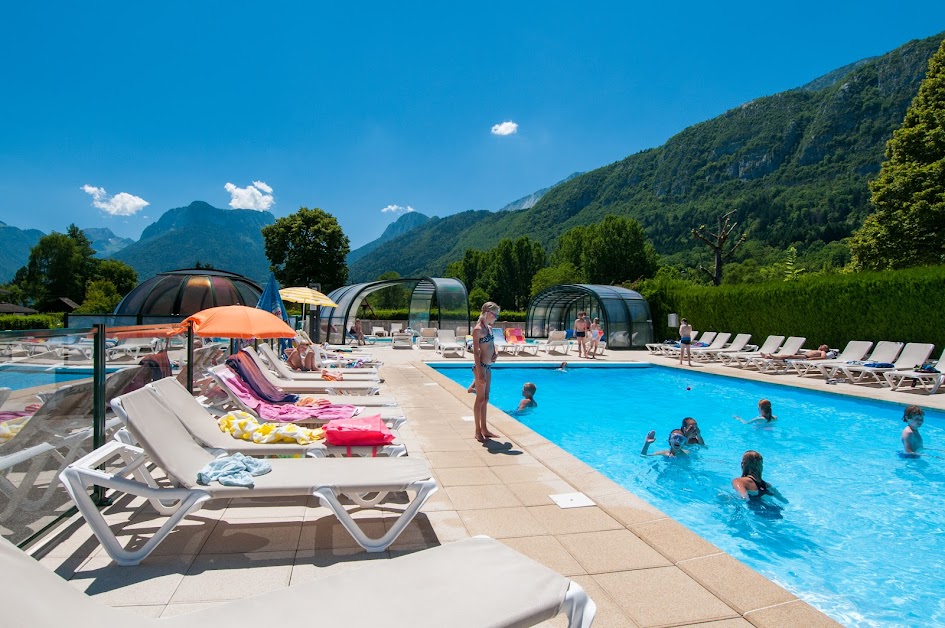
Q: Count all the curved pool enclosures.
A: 3